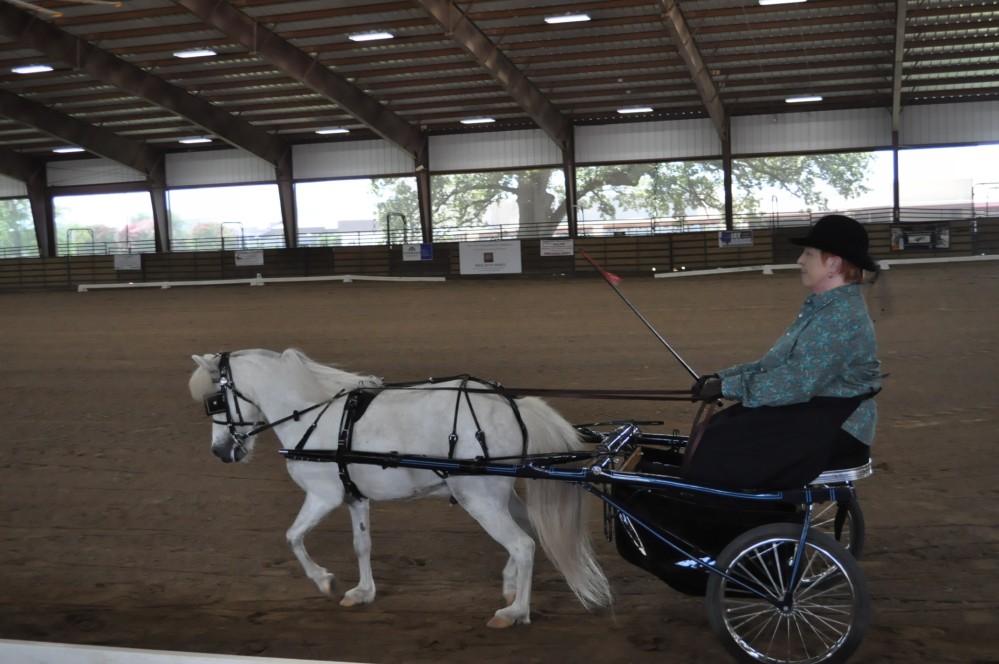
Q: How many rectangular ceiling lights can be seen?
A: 11